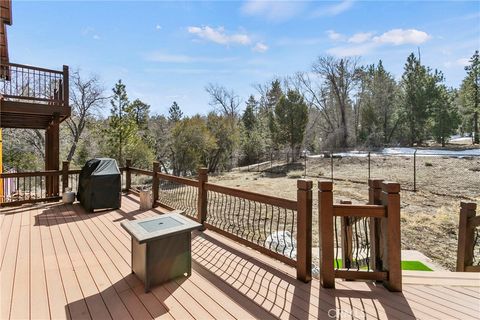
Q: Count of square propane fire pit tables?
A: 1